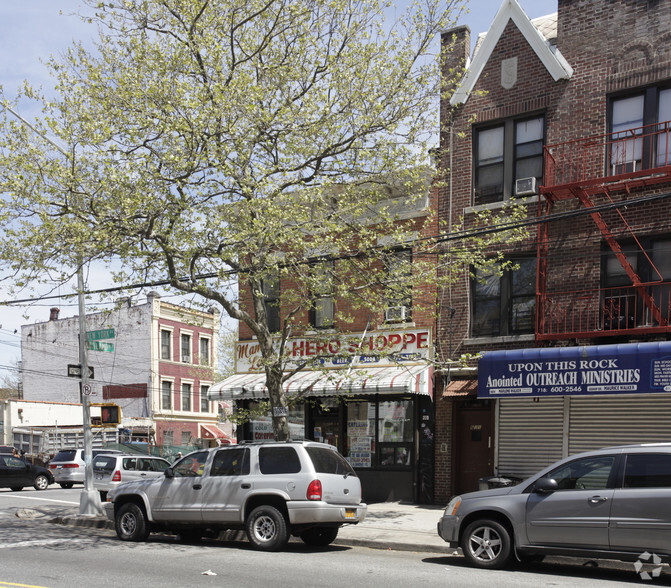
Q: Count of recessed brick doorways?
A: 1